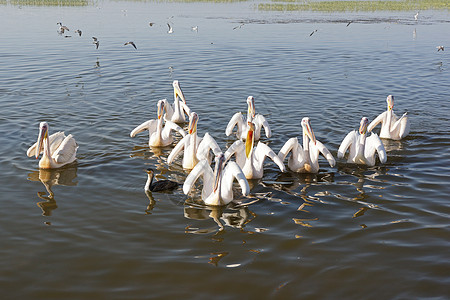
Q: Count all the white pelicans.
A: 10